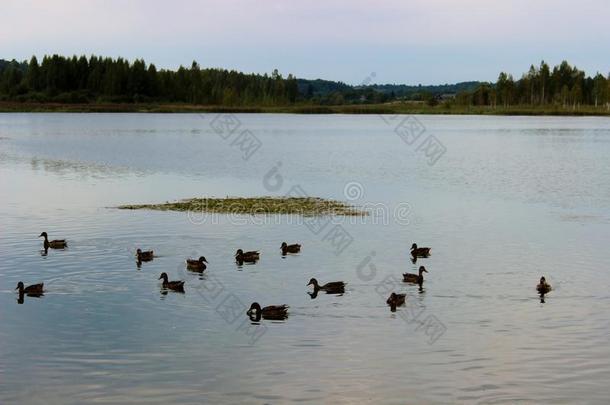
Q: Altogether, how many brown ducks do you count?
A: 13